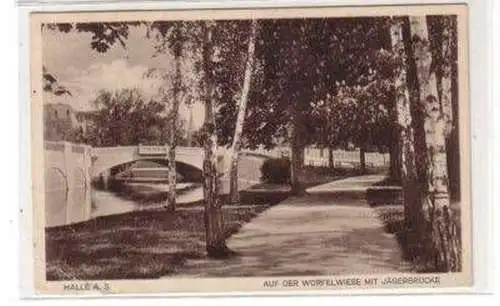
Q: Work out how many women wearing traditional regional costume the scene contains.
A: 0